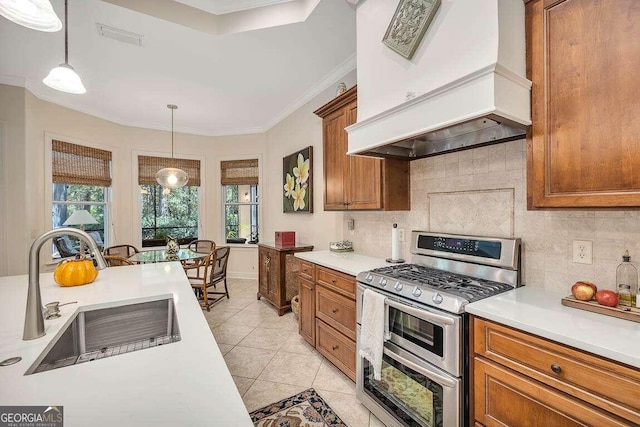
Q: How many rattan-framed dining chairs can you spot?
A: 4